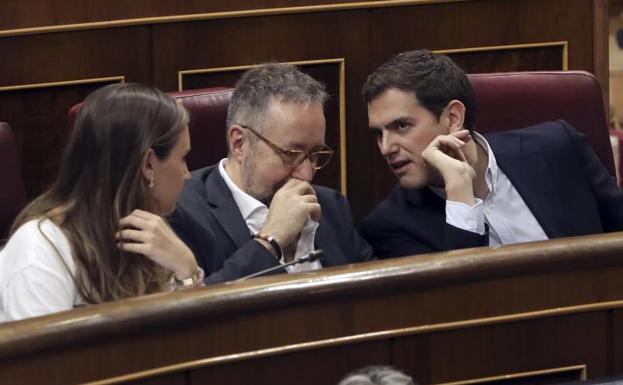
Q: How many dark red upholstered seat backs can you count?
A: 3